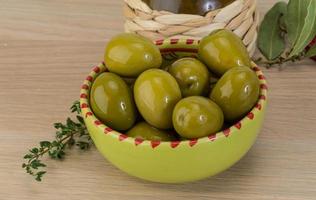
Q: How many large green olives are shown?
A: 8